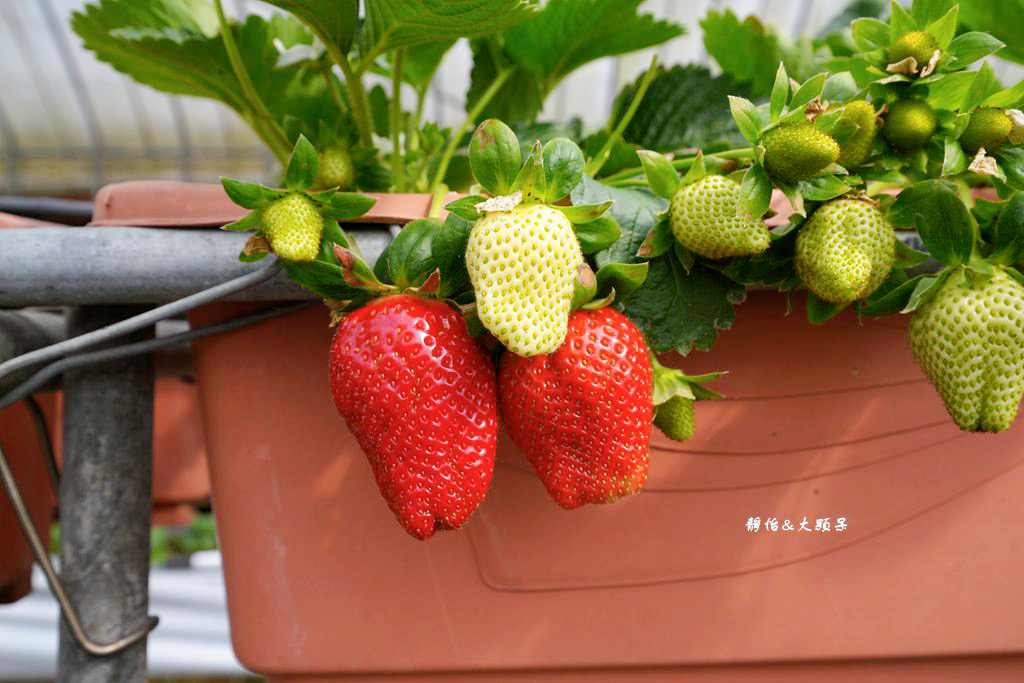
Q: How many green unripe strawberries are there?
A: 12